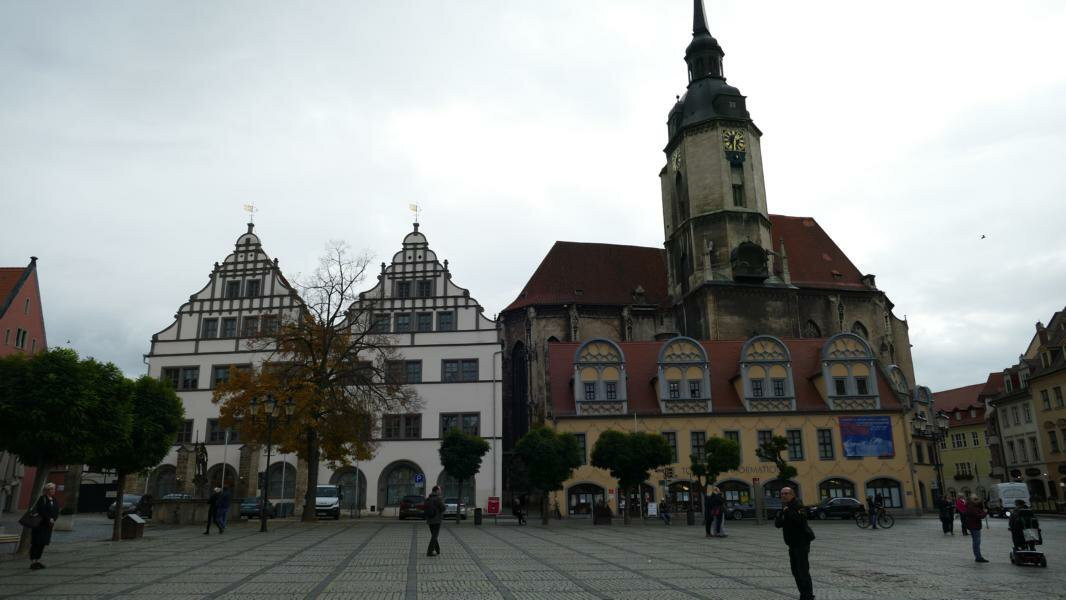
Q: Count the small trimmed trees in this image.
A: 7